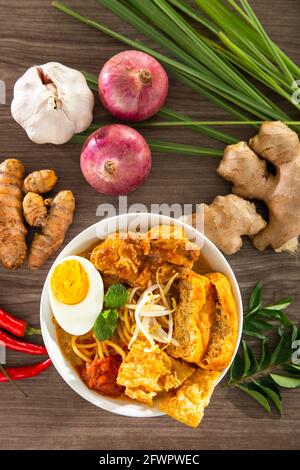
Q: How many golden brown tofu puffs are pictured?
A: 2